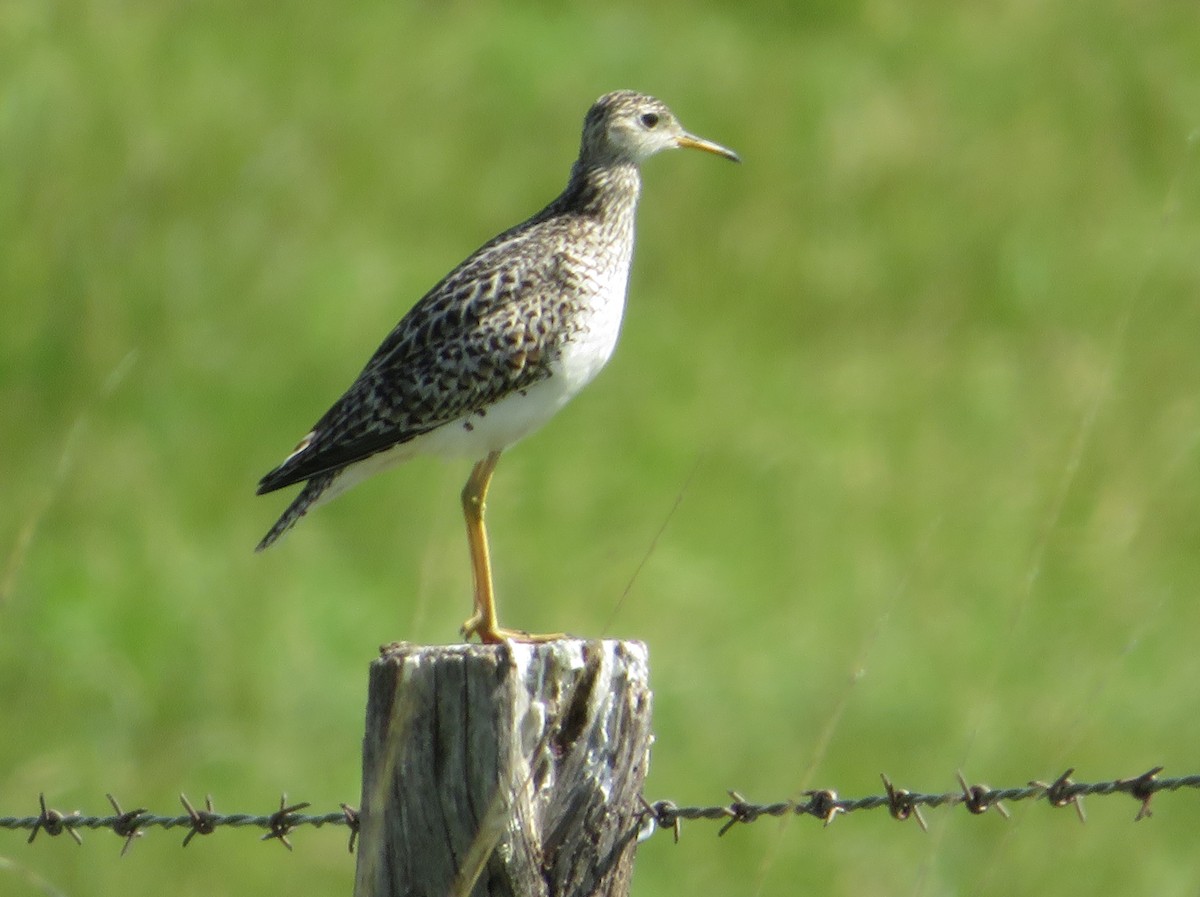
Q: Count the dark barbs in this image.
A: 12